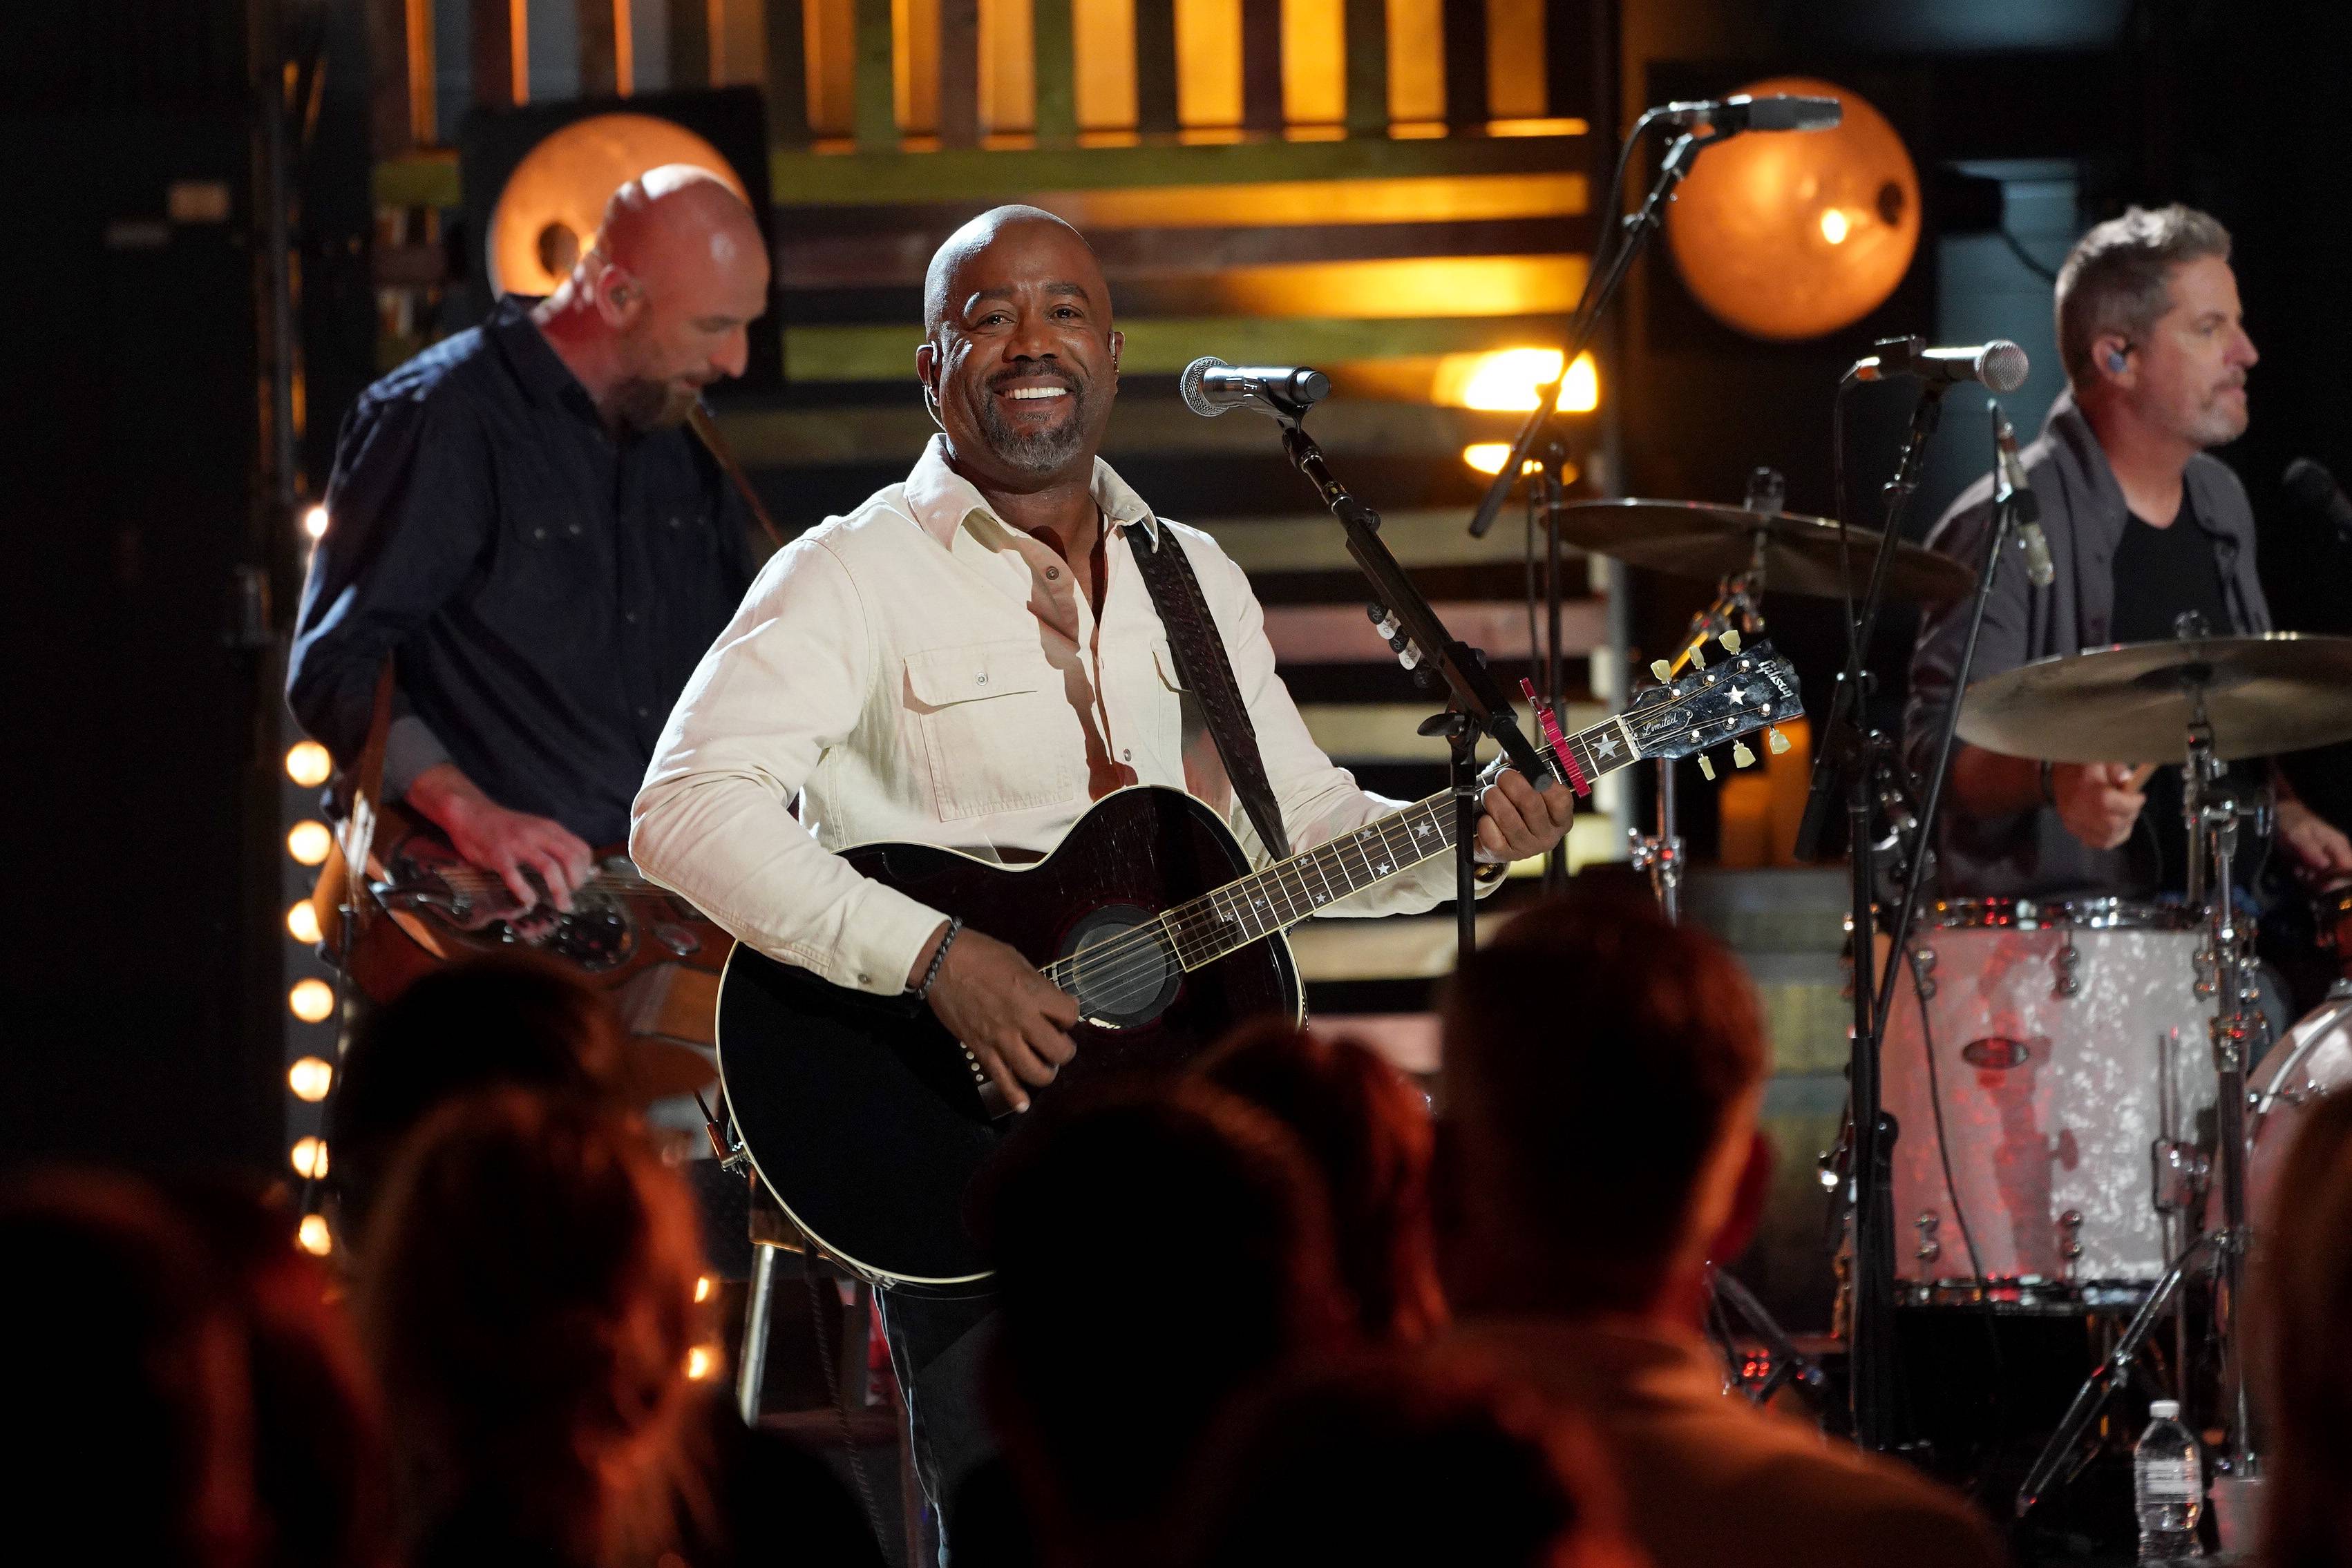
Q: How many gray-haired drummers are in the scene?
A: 1